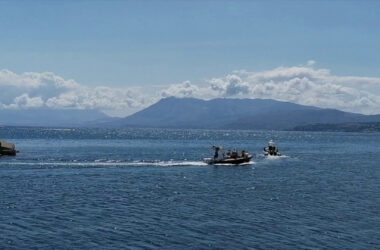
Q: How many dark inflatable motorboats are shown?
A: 2